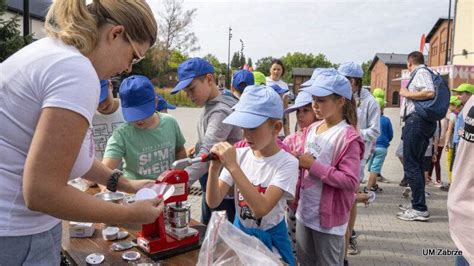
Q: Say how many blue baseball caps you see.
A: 11